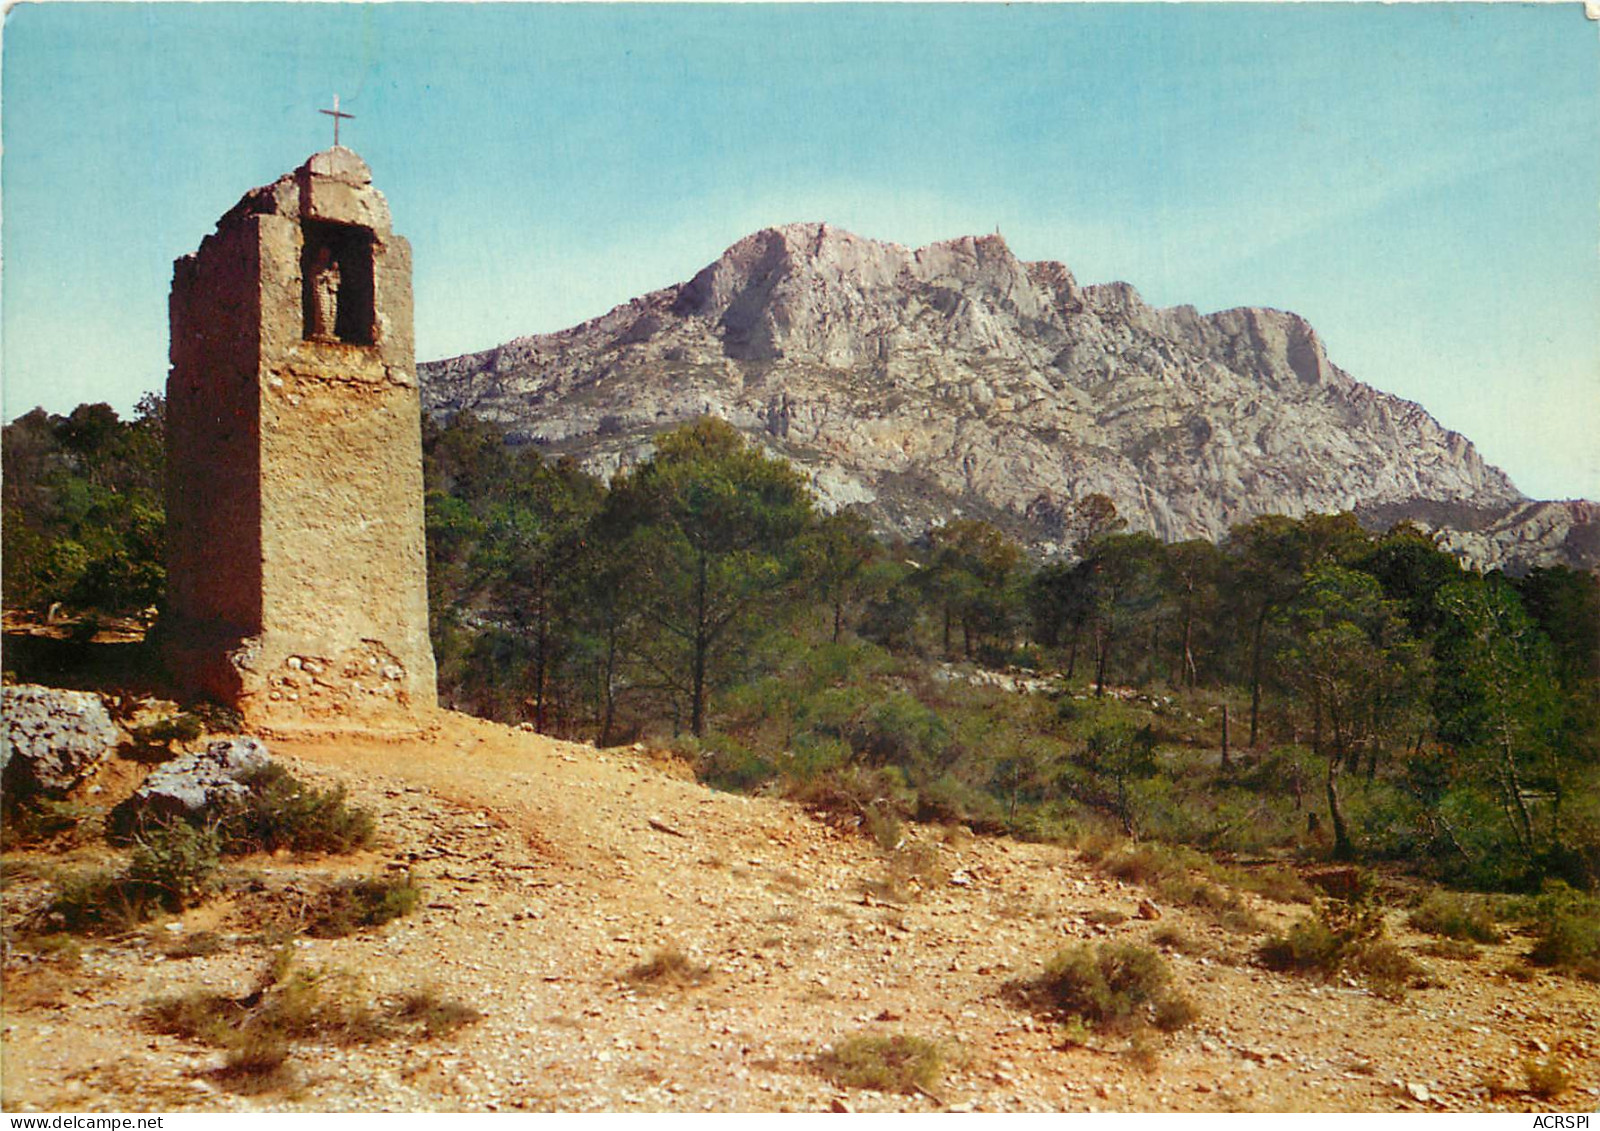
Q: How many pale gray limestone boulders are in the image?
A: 2